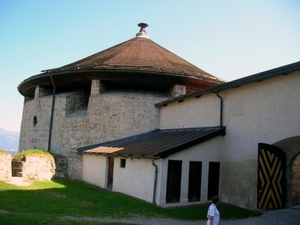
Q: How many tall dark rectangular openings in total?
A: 3